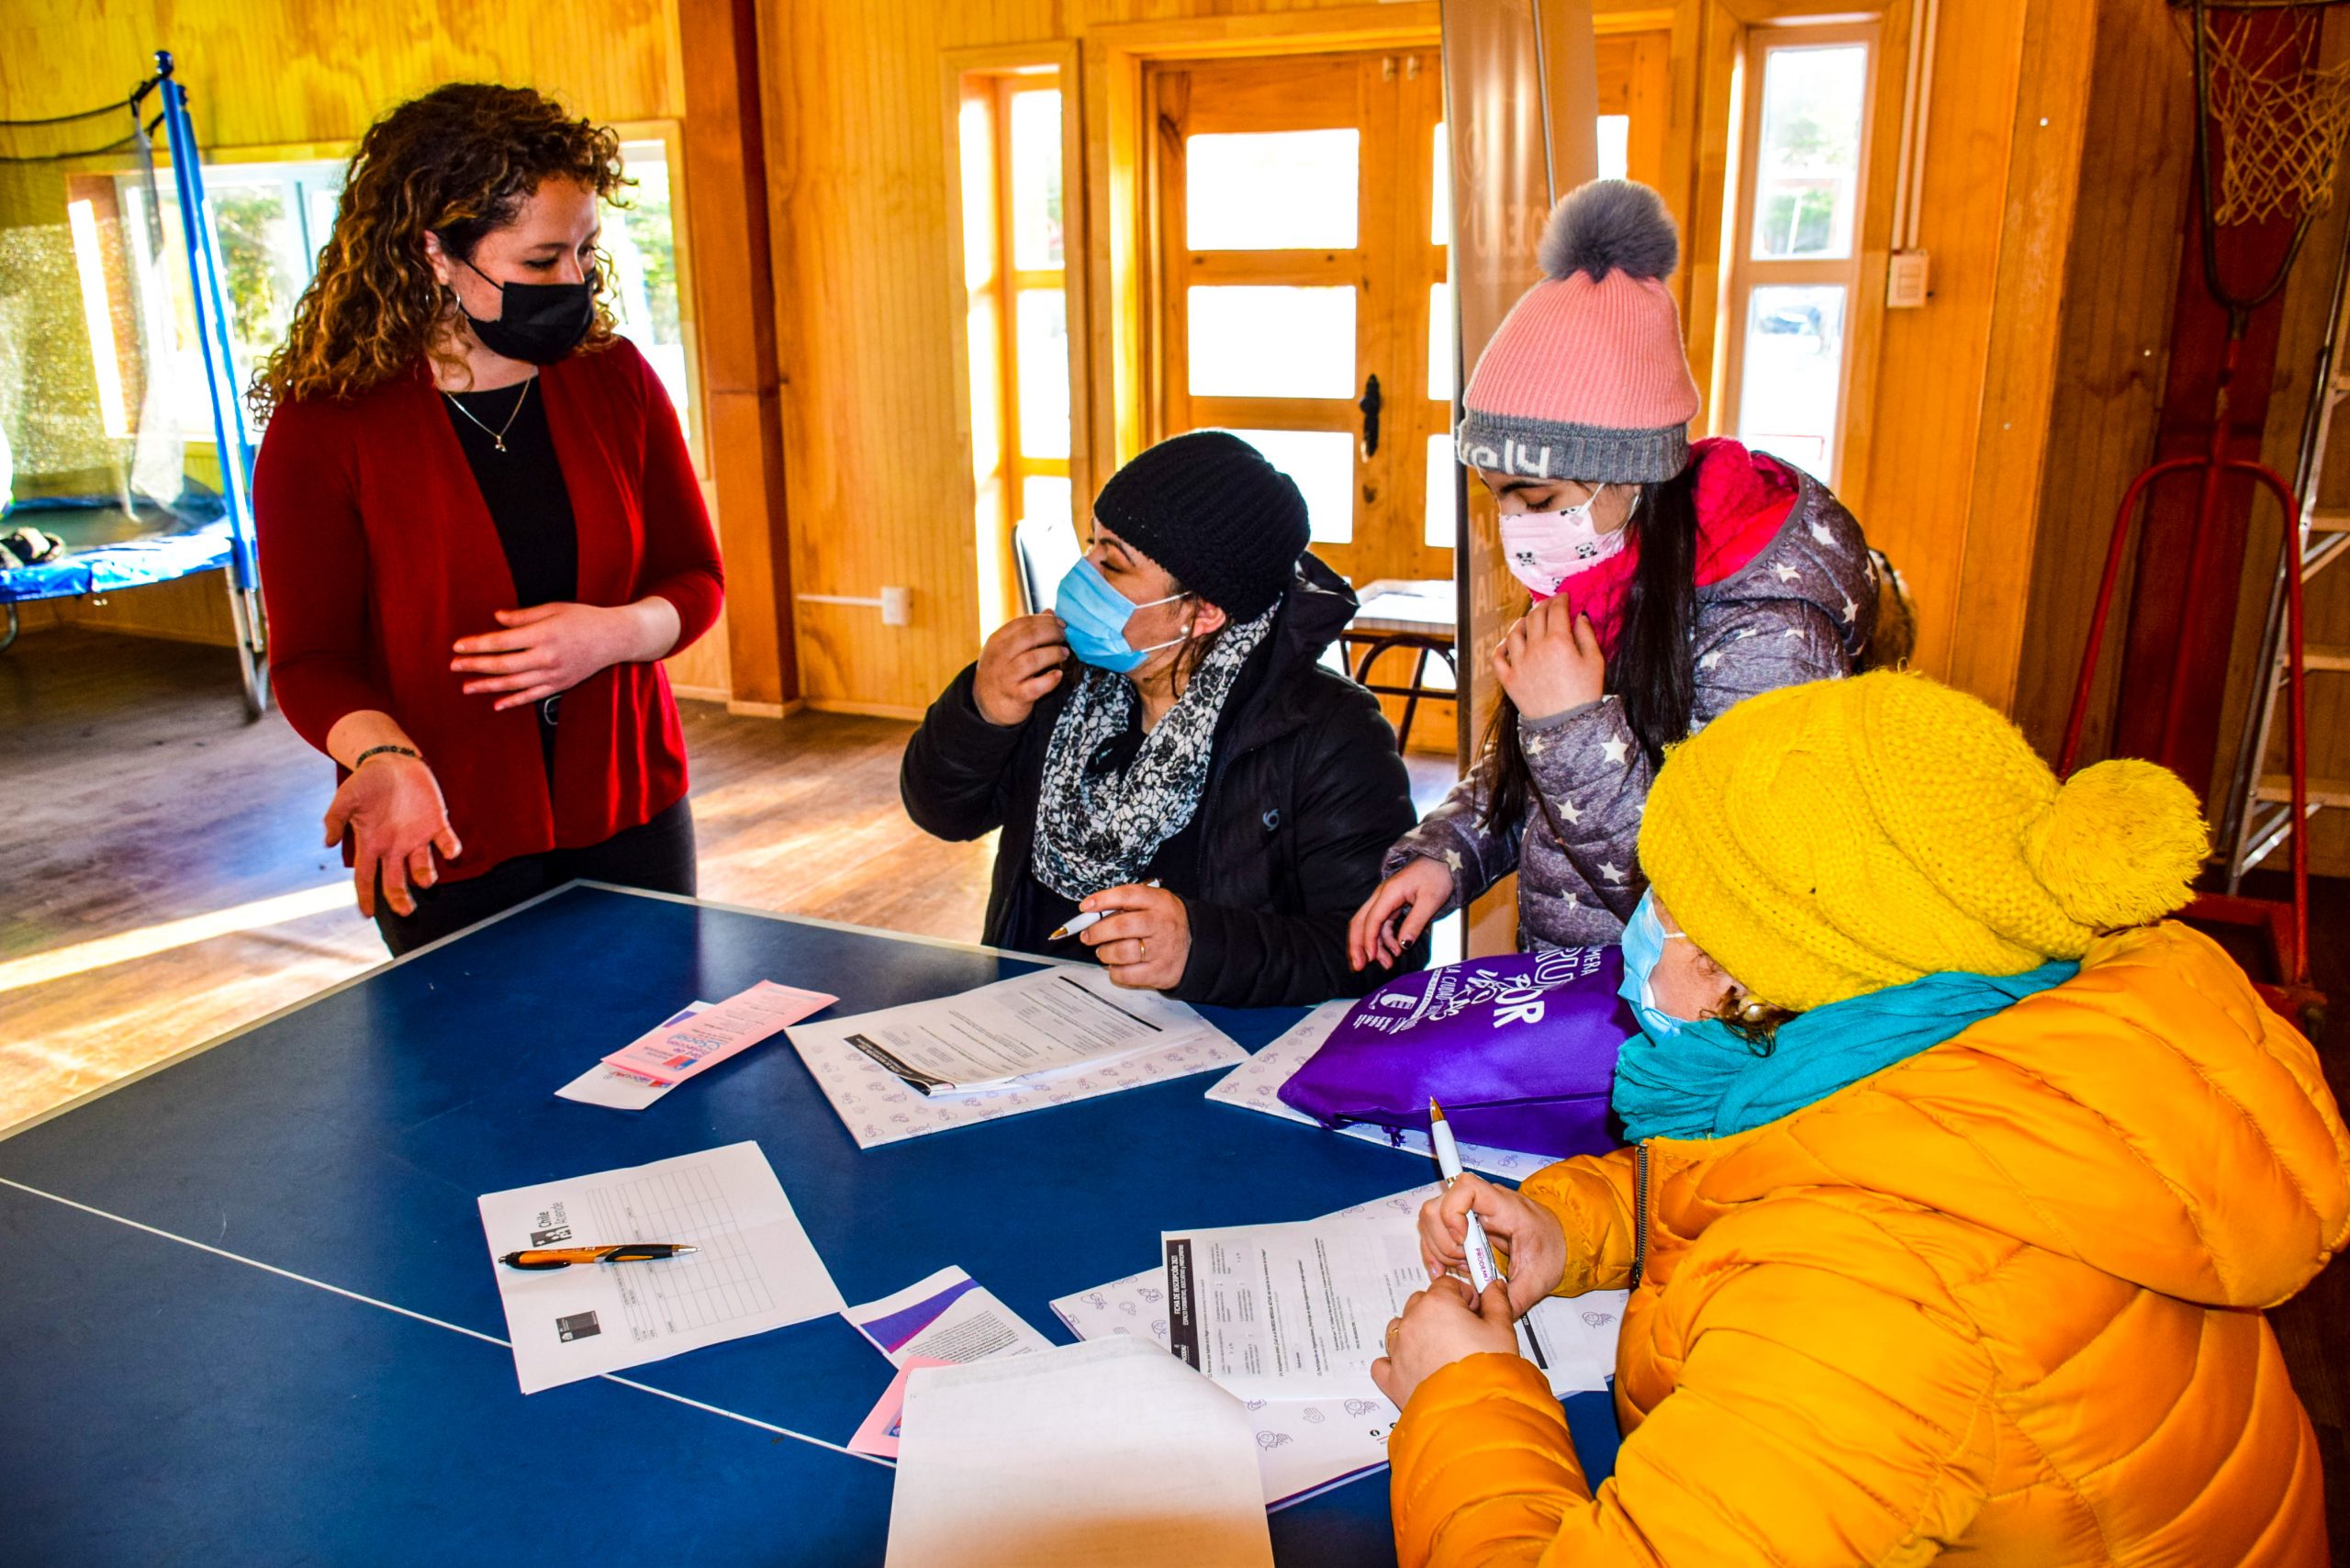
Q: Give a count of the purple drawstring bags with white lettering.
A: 1